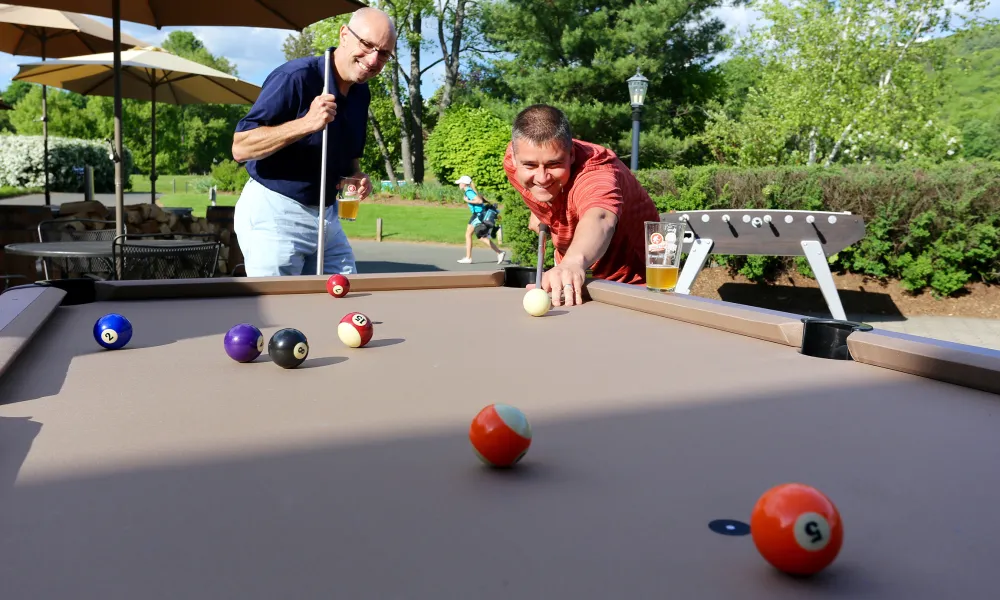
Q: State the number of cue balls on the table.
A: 1